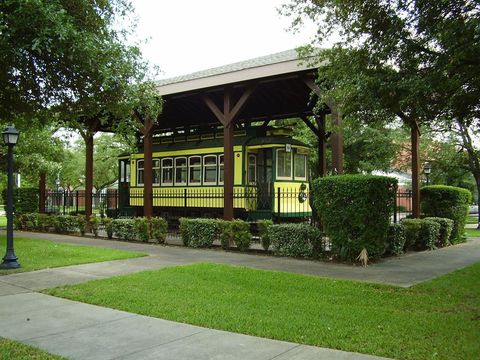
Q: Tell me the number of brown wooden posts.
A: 7